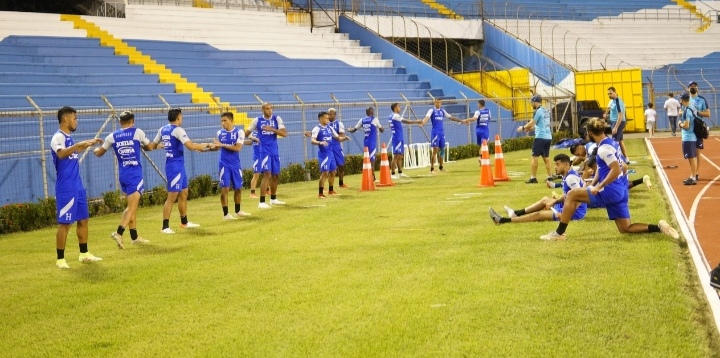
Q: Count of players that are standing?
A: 12